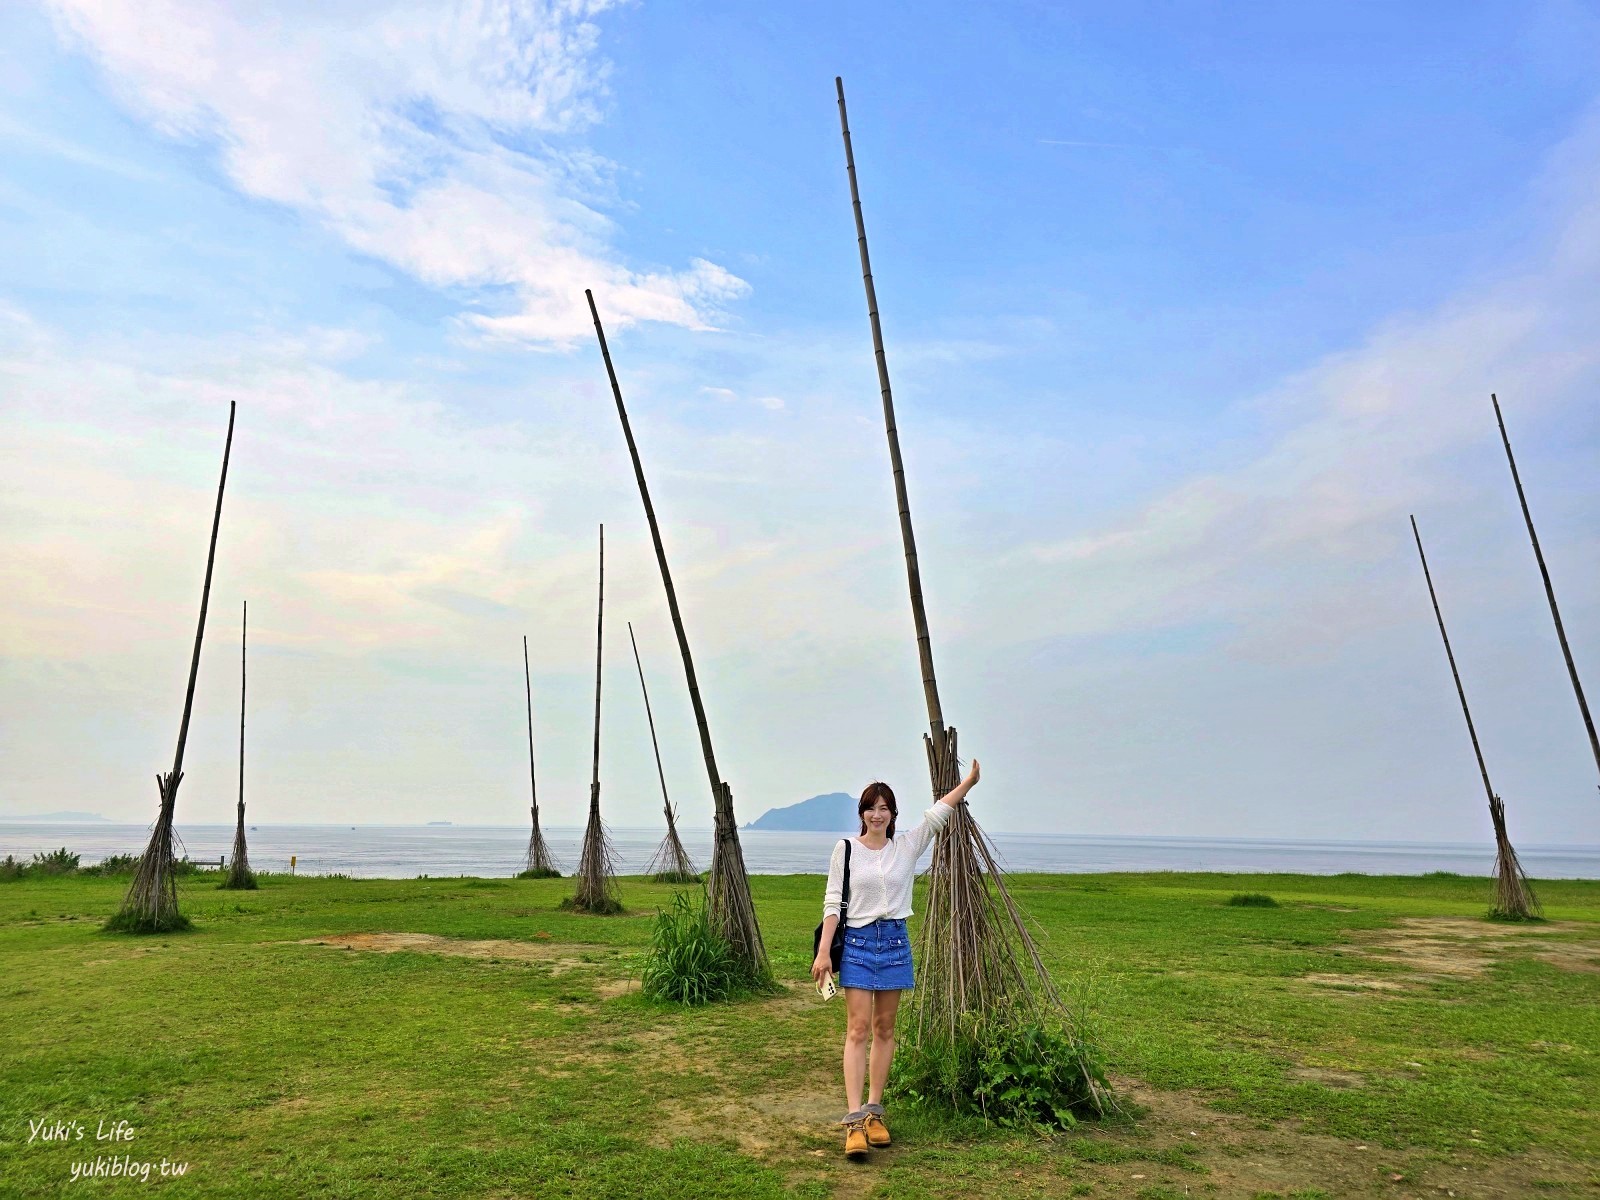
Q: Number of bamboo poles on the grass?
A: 9